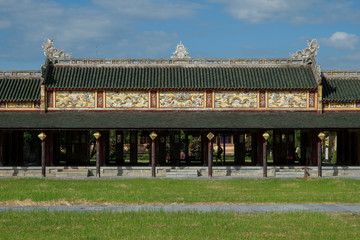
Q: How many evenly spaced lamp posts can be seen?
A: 6